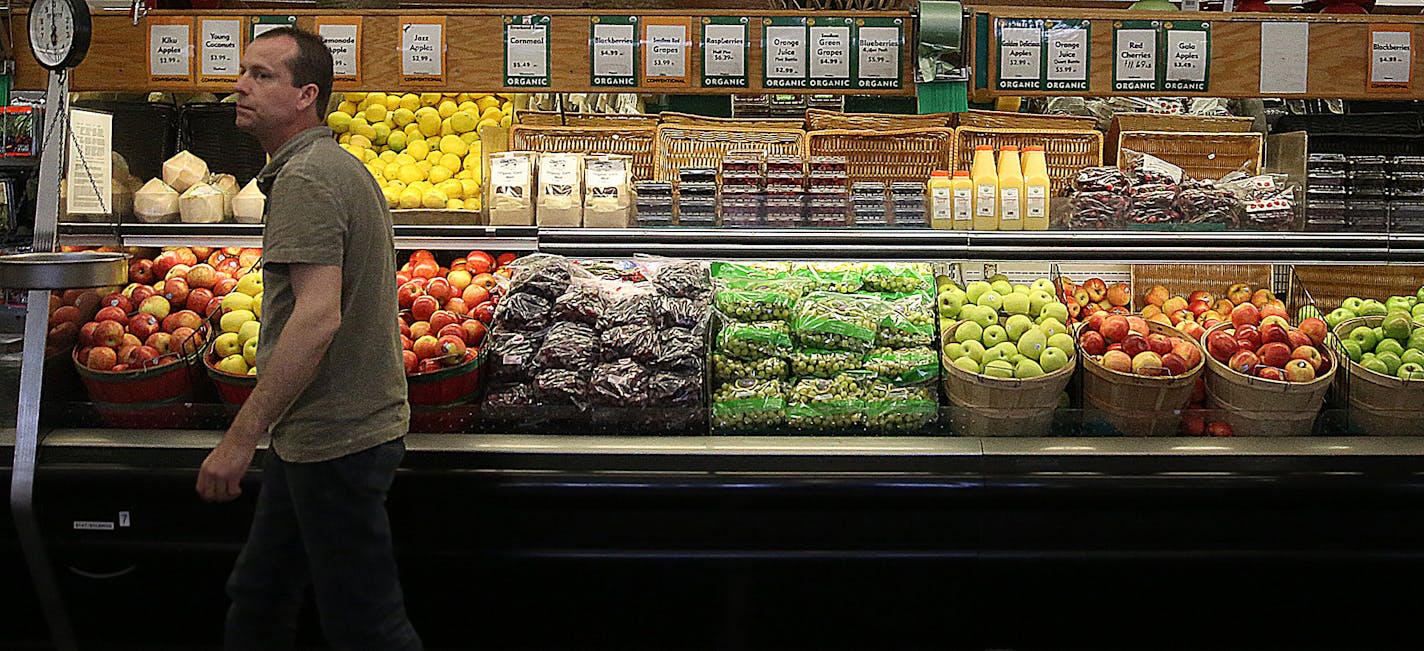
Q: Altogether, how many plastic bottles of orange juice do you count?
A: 5